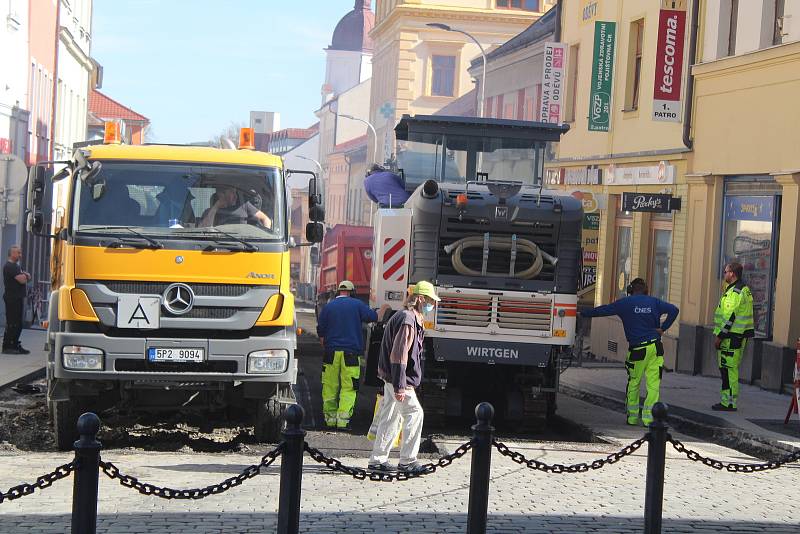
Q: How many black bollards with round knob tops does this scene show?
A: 4